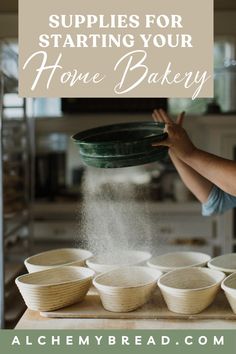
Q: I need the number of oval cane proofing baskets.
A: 8